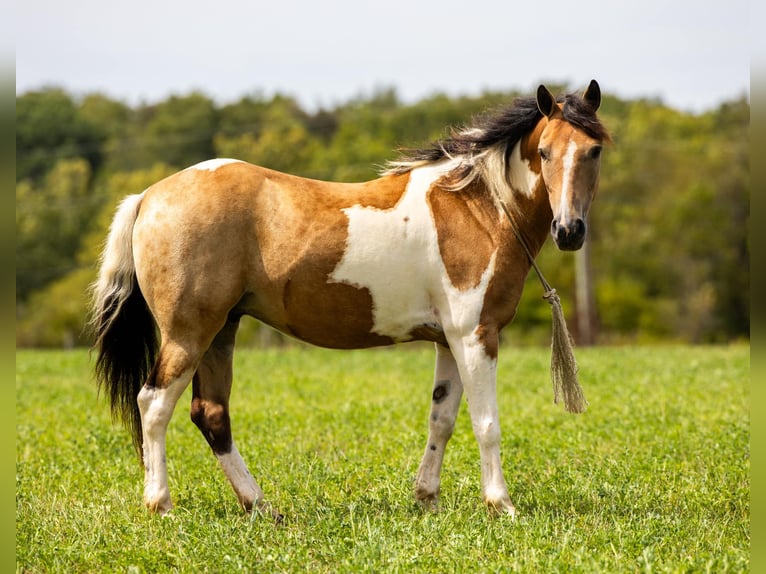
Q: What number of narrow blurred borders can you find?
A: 2